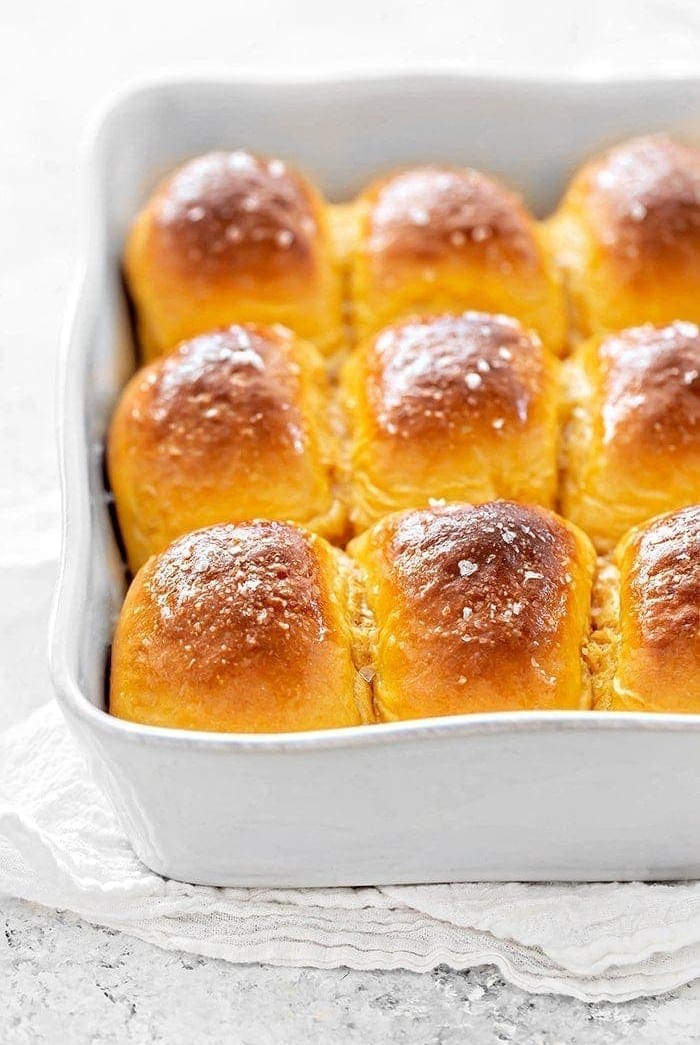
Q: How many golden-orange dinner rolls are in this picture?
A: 9